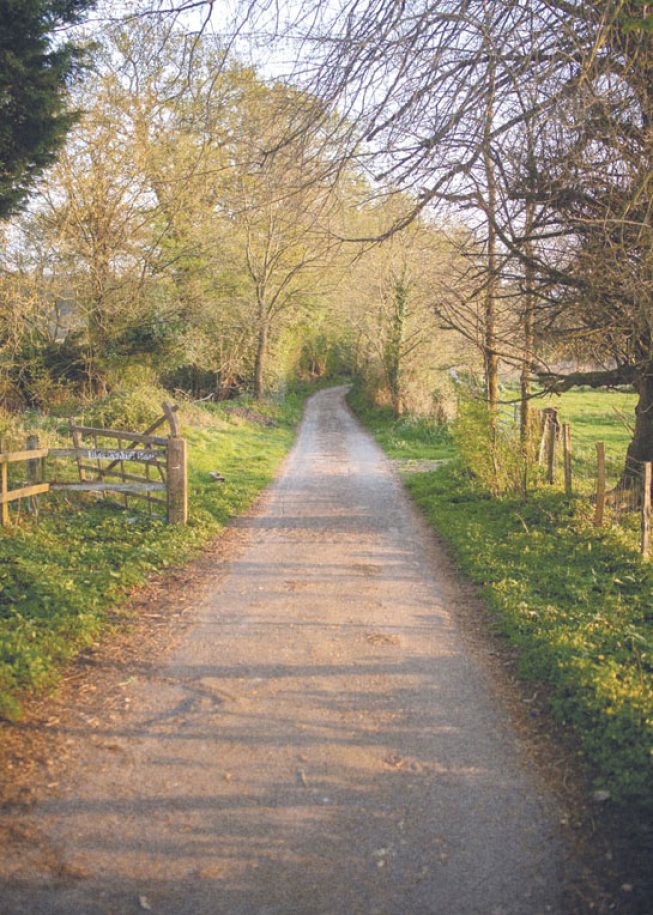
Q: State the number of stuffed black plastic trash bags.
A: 0